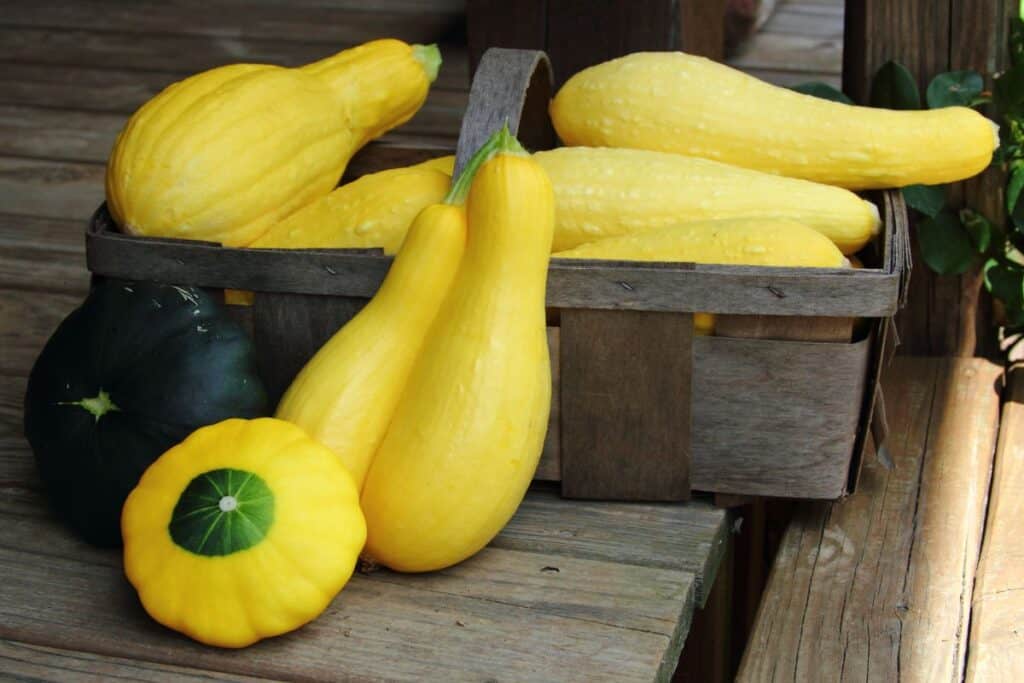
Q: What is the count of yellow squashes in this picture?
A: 8